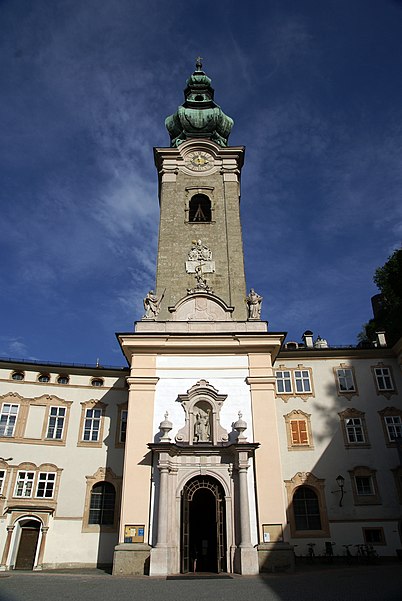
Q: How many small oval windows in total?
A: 4